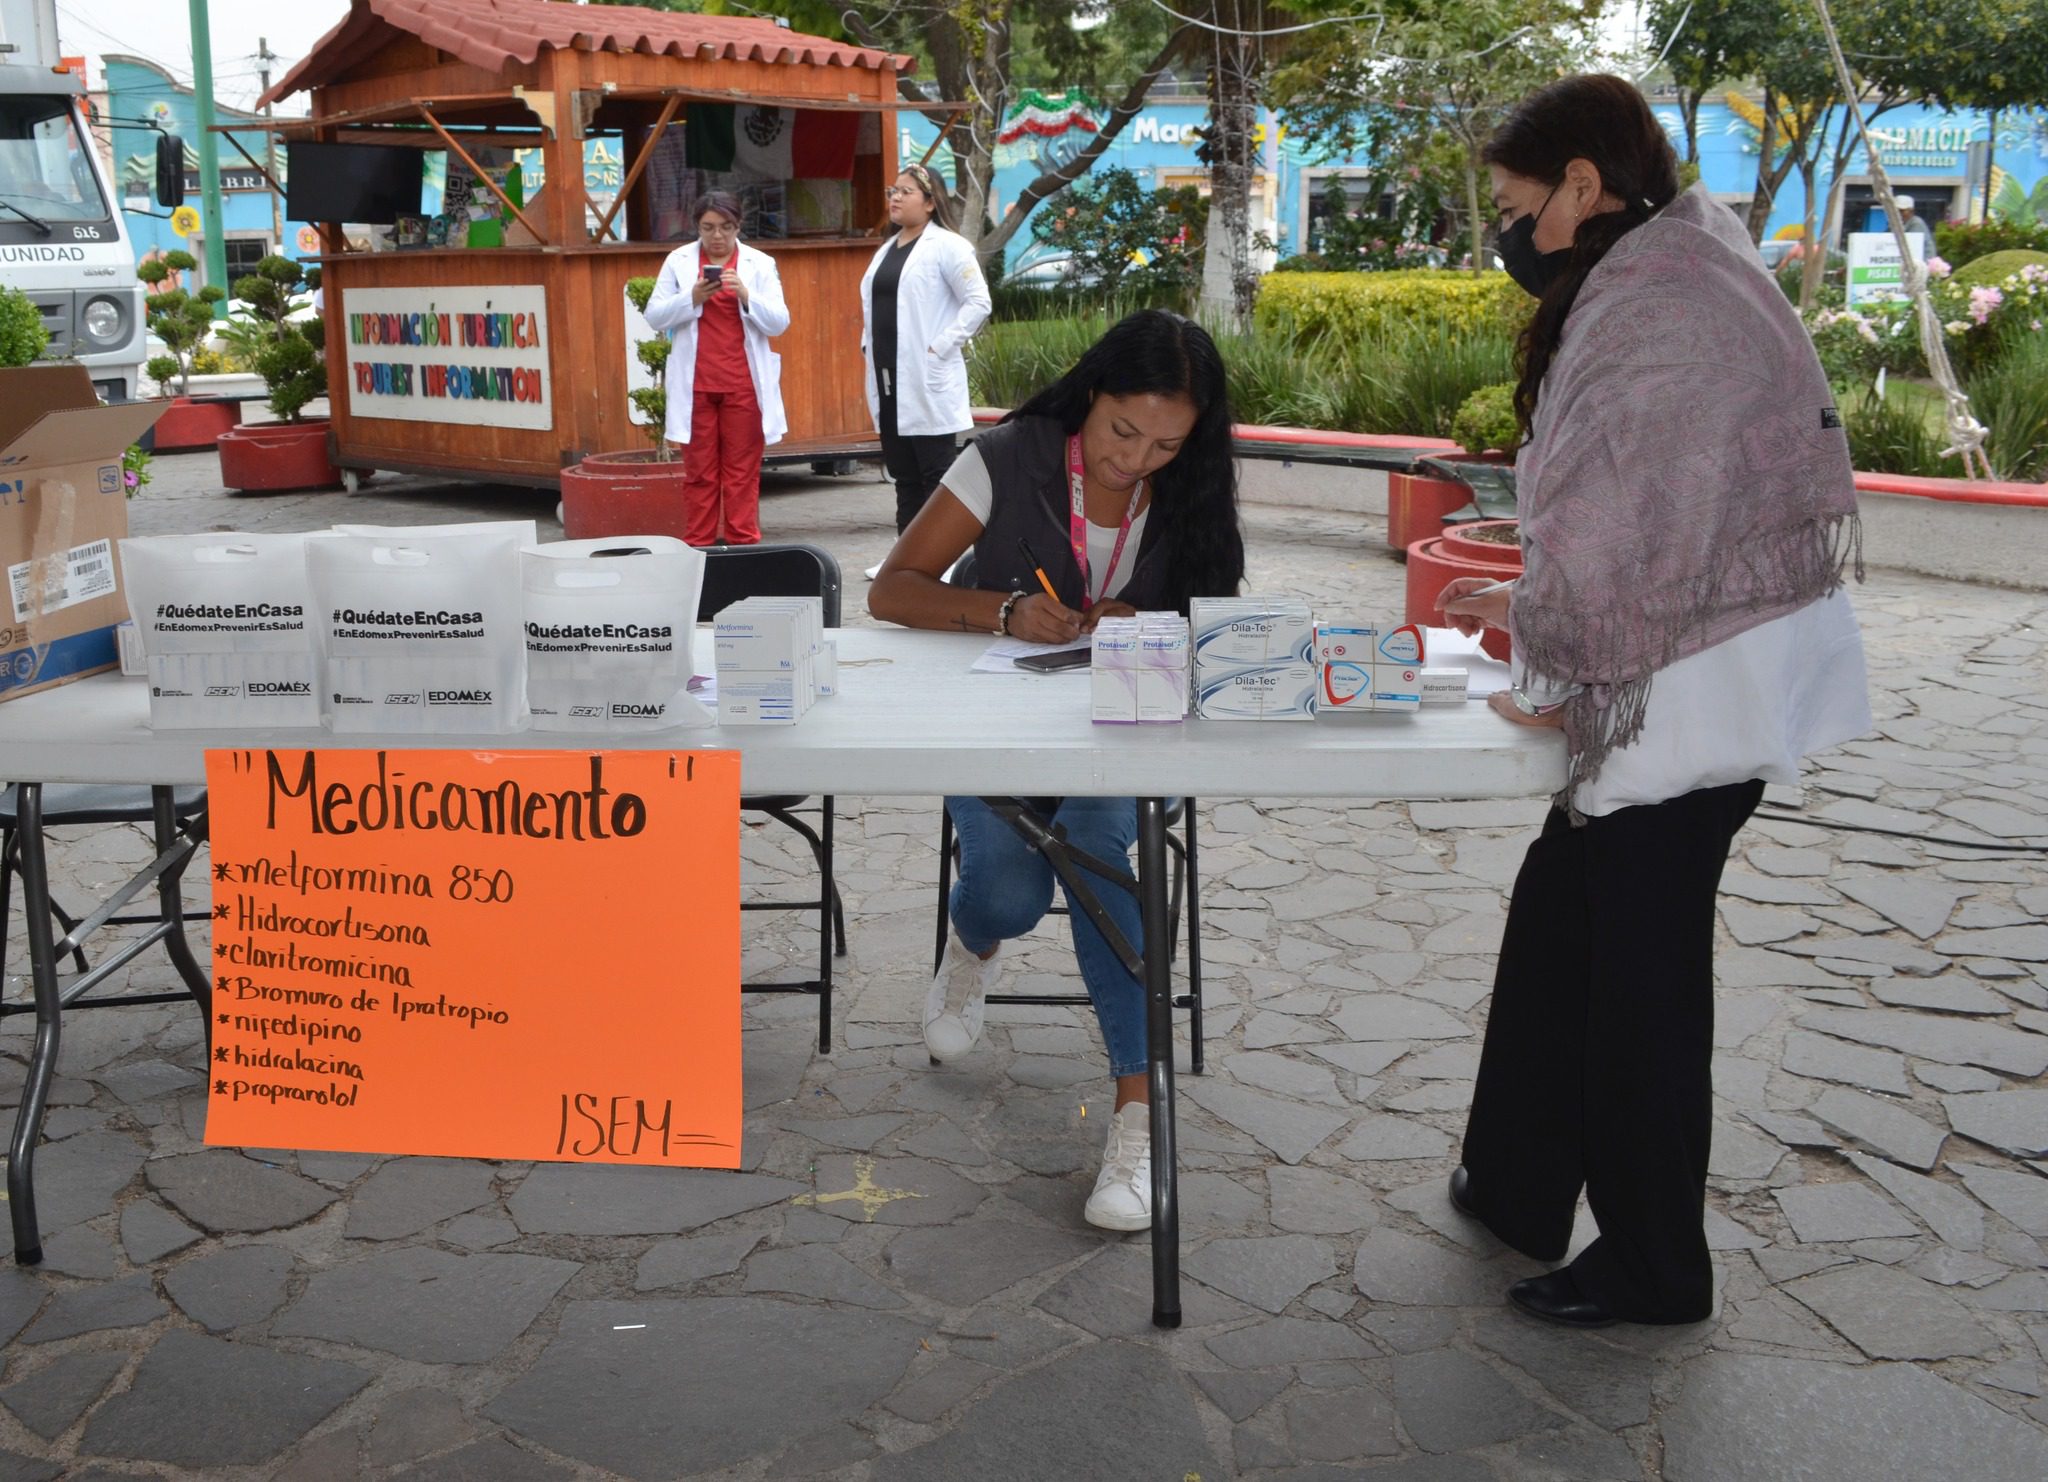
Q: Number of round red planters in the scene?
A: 5